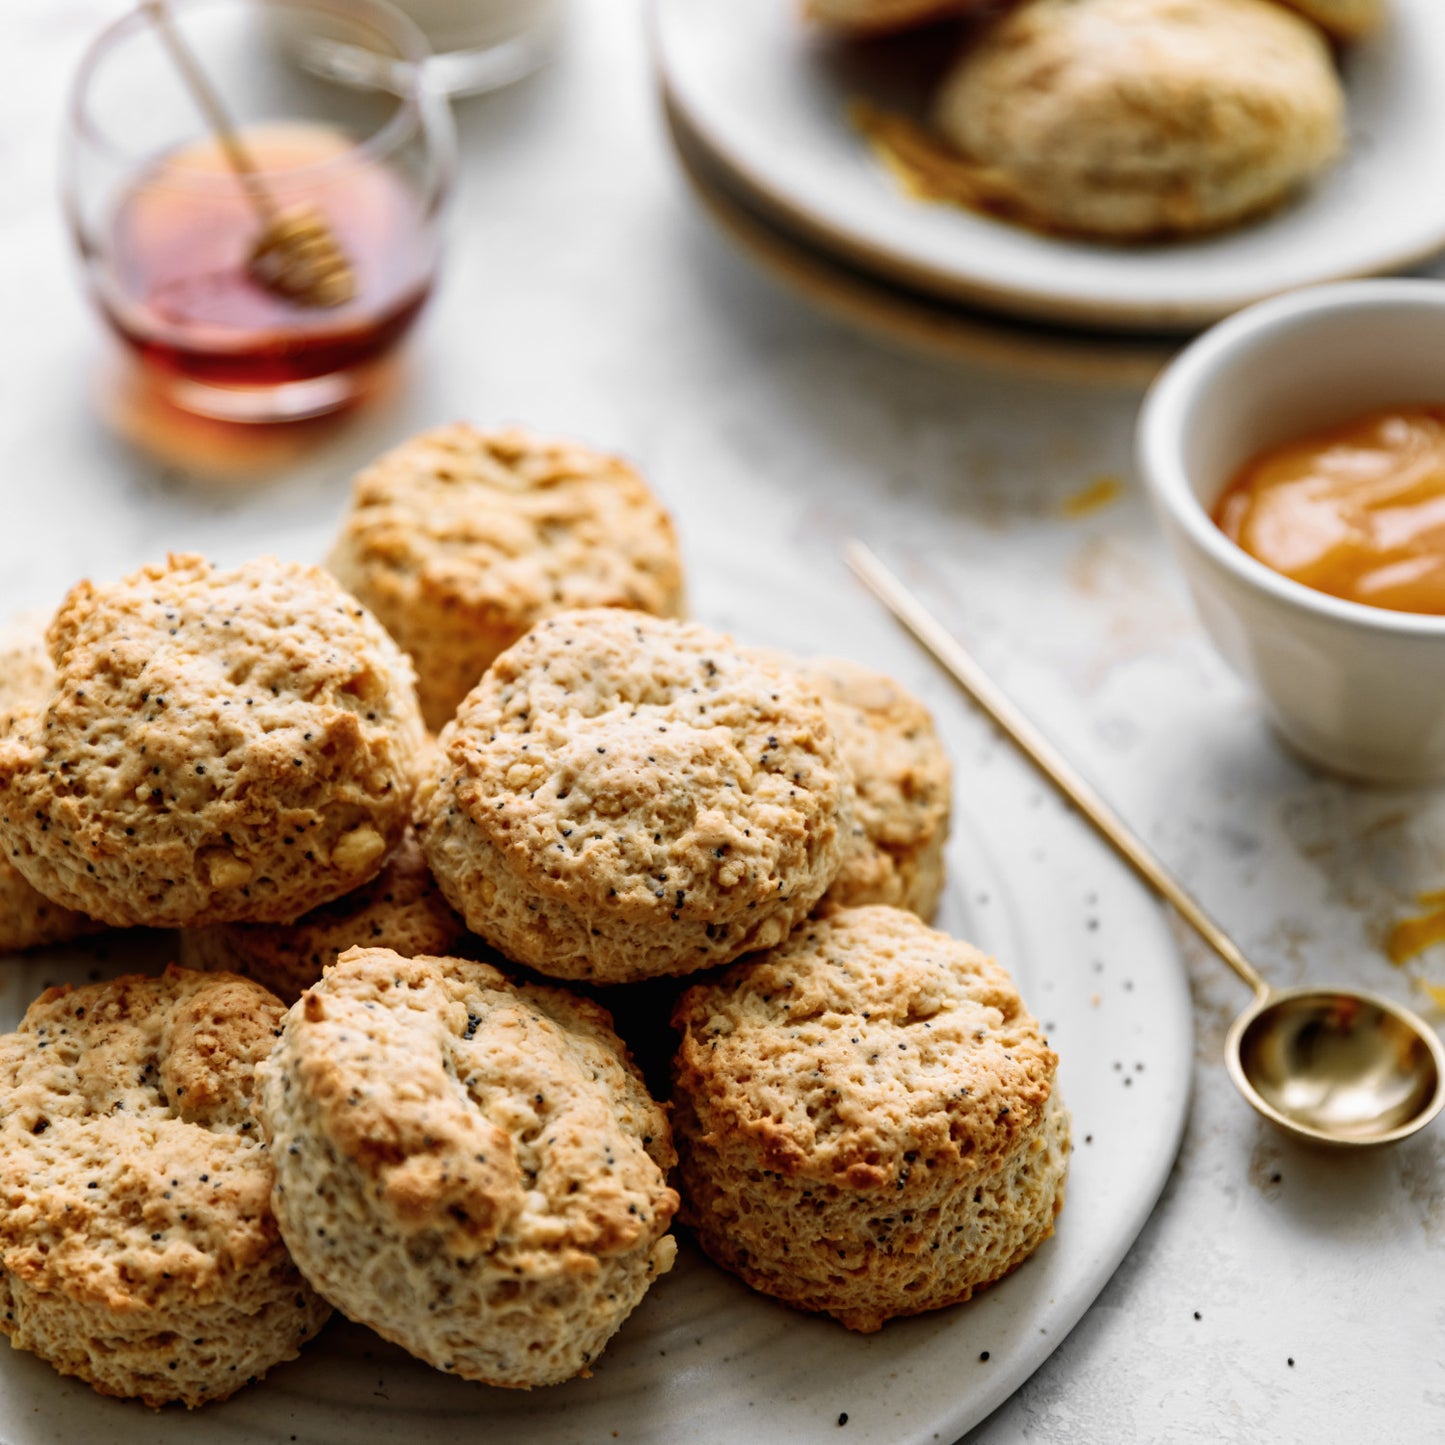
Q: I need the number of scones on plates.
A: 12